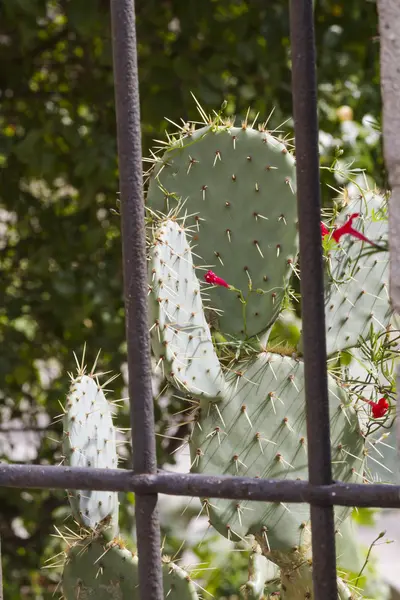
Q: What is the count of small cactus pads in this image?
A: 2